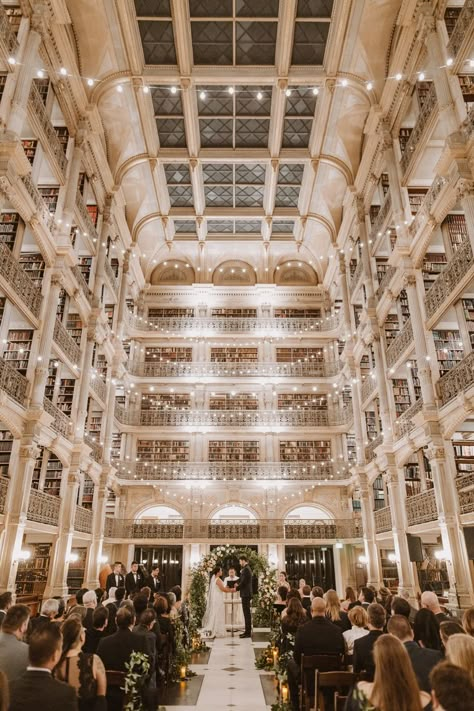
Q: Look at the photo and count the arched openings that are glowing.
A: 3